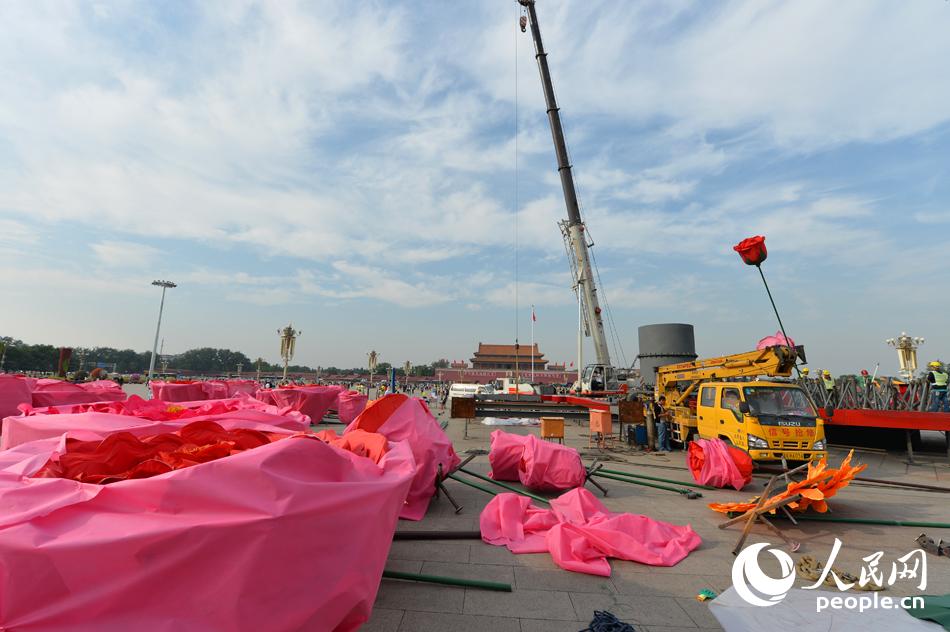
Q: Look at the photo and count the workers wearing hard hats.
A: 4